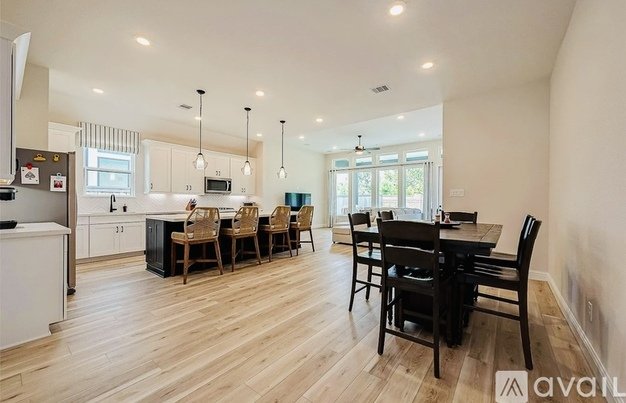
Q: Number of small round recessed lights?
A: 12